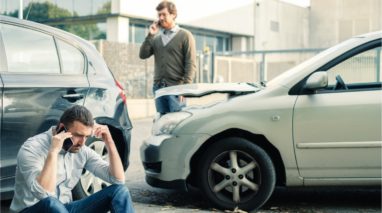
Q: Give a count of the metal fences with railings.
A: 1